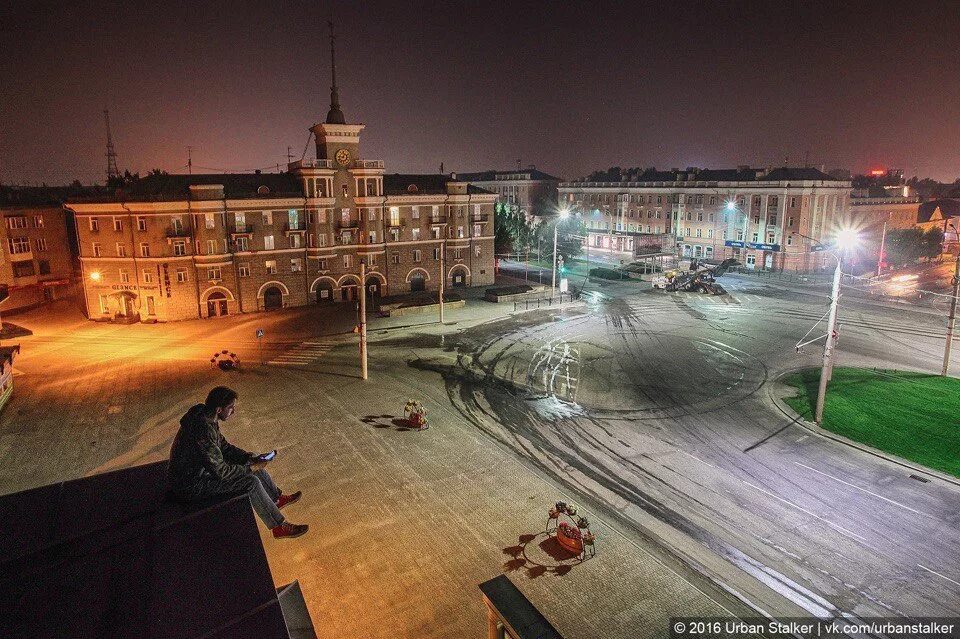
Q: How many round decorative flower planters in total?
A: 3